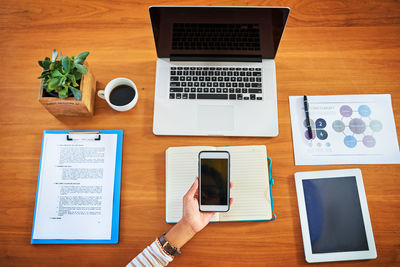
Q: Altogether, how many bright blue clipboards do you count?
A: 1